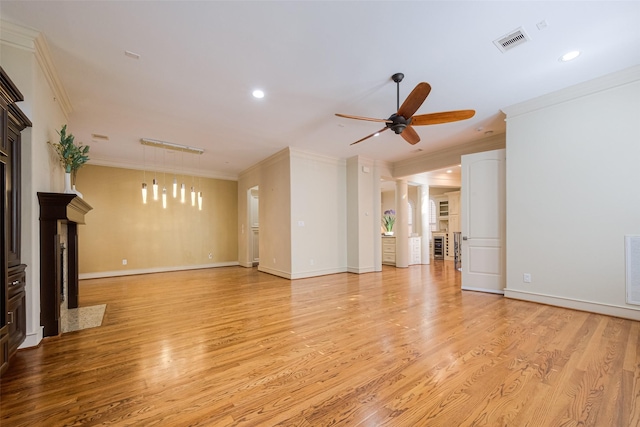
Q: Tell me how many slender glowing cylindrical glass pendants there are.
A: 7